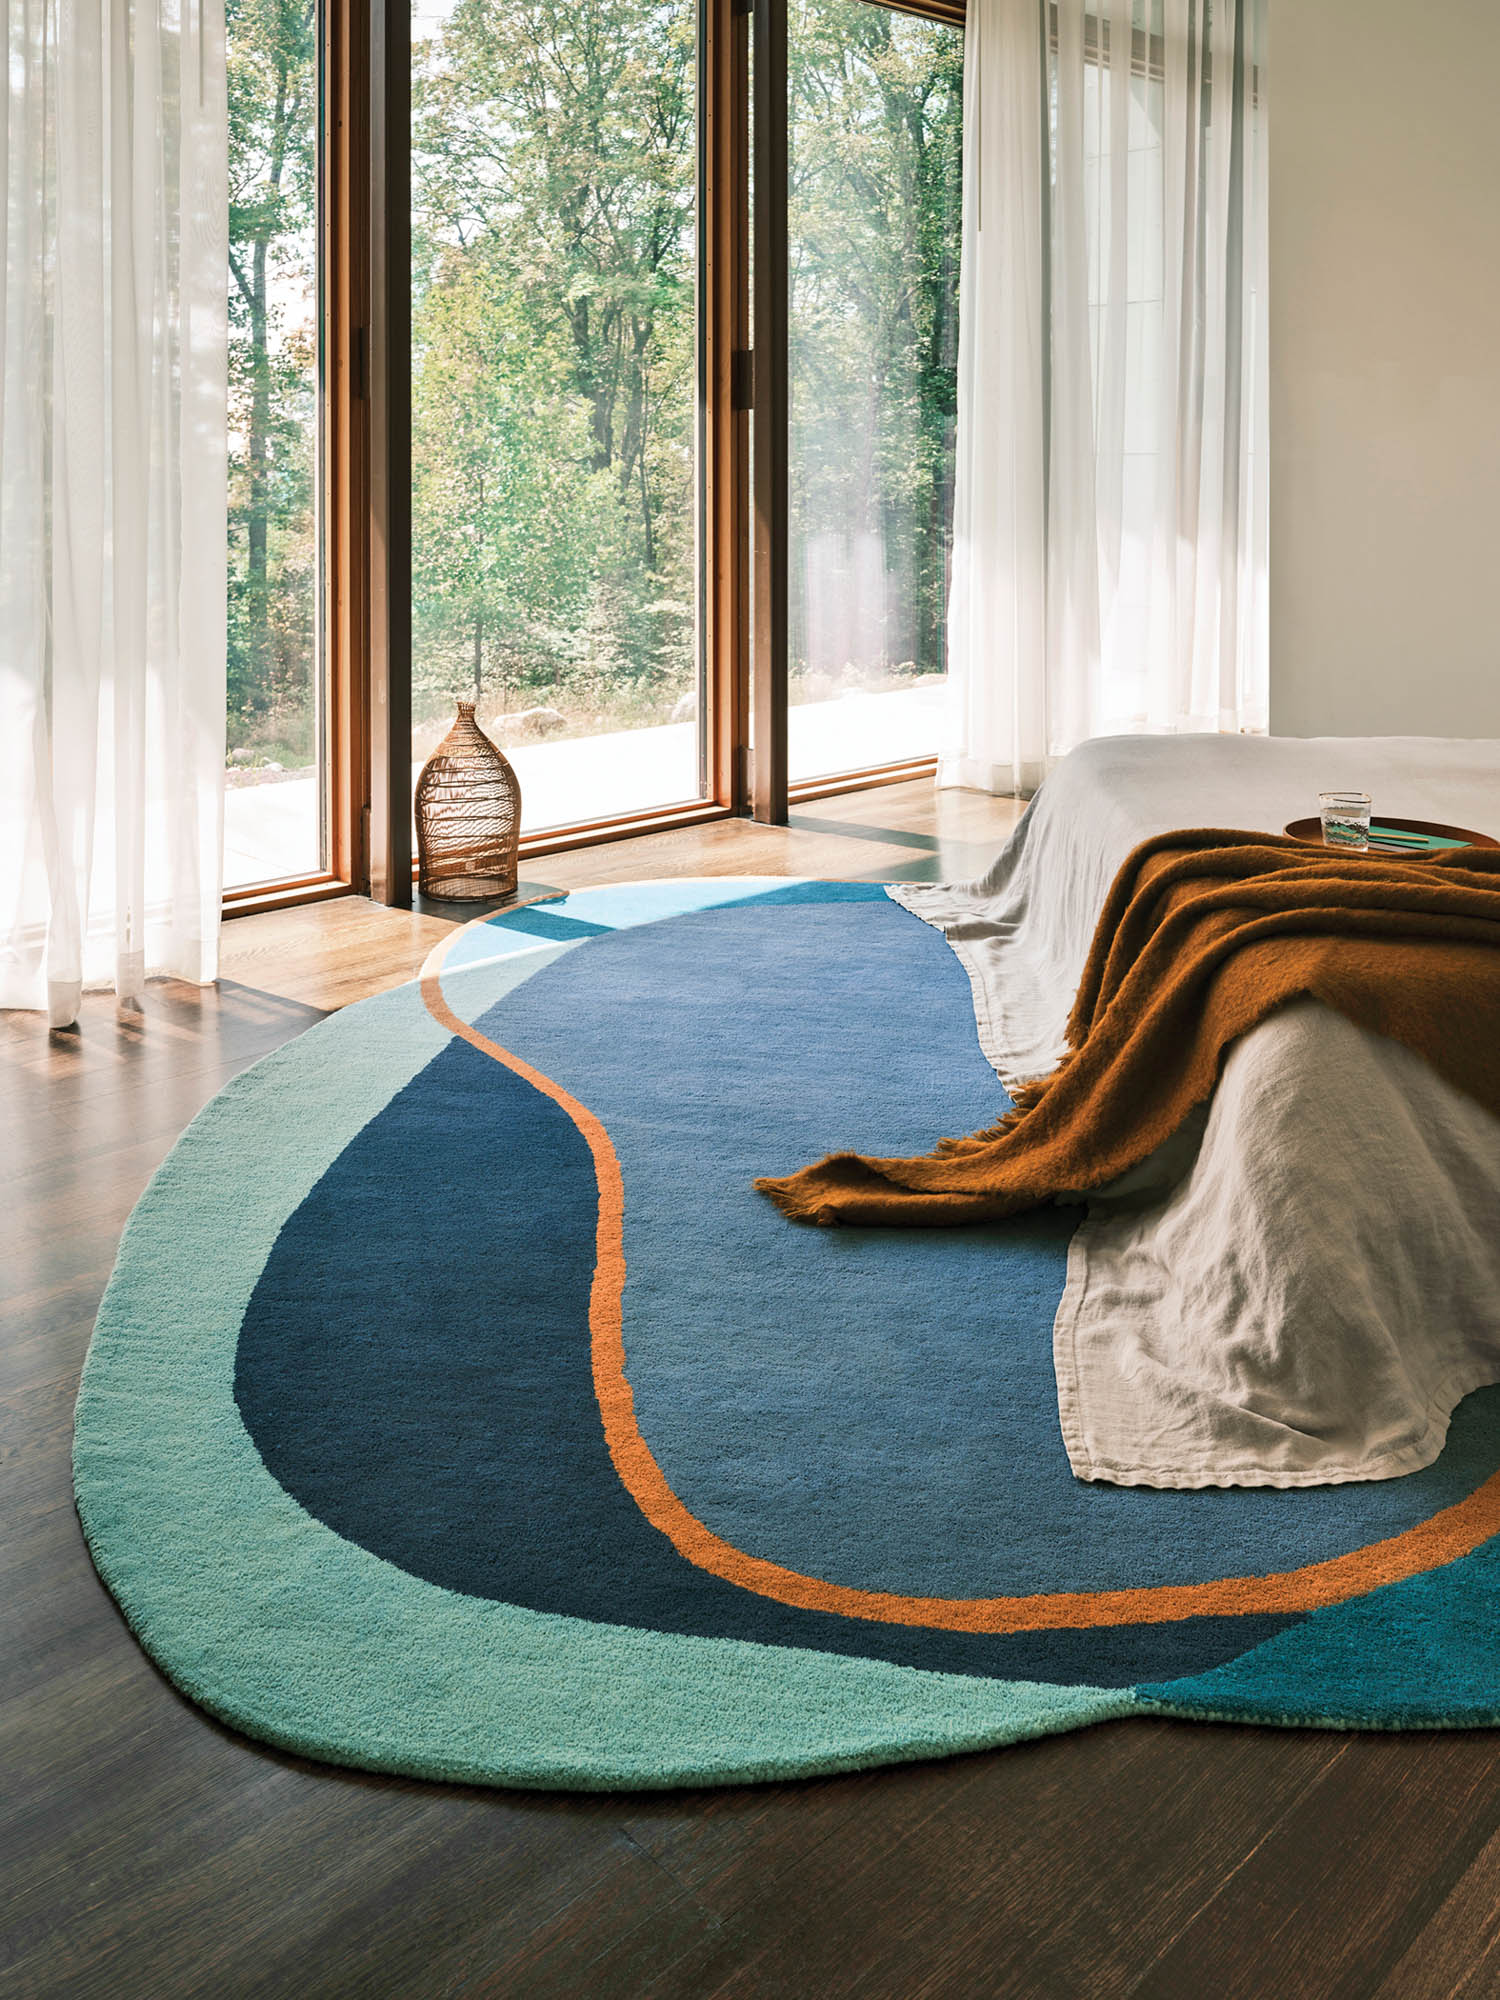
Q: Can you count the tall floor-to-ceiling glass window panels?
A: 3